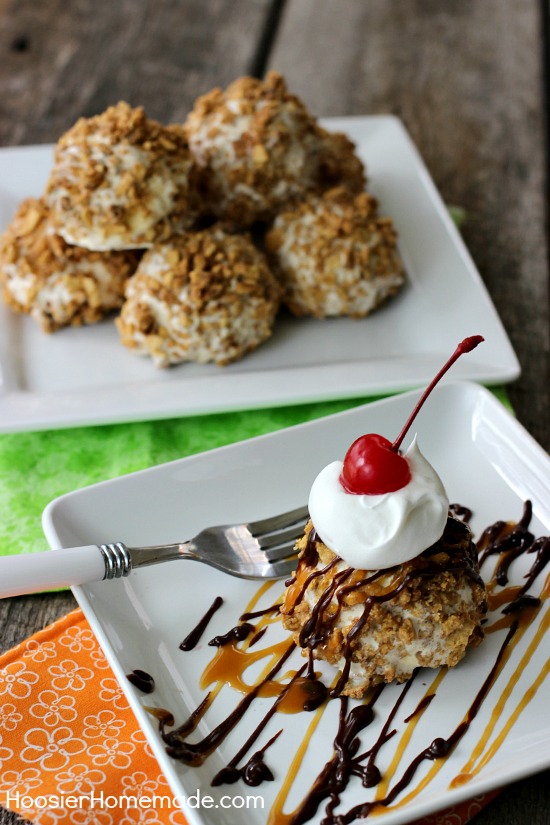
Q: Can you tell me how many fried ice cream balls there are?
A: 7